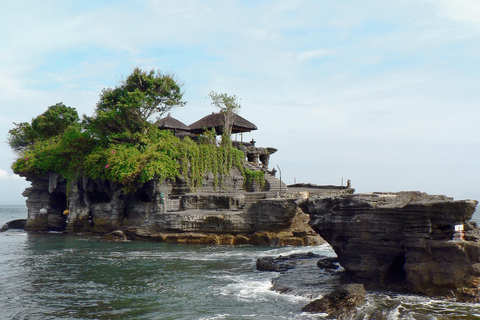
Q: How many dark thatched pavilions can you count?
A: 2